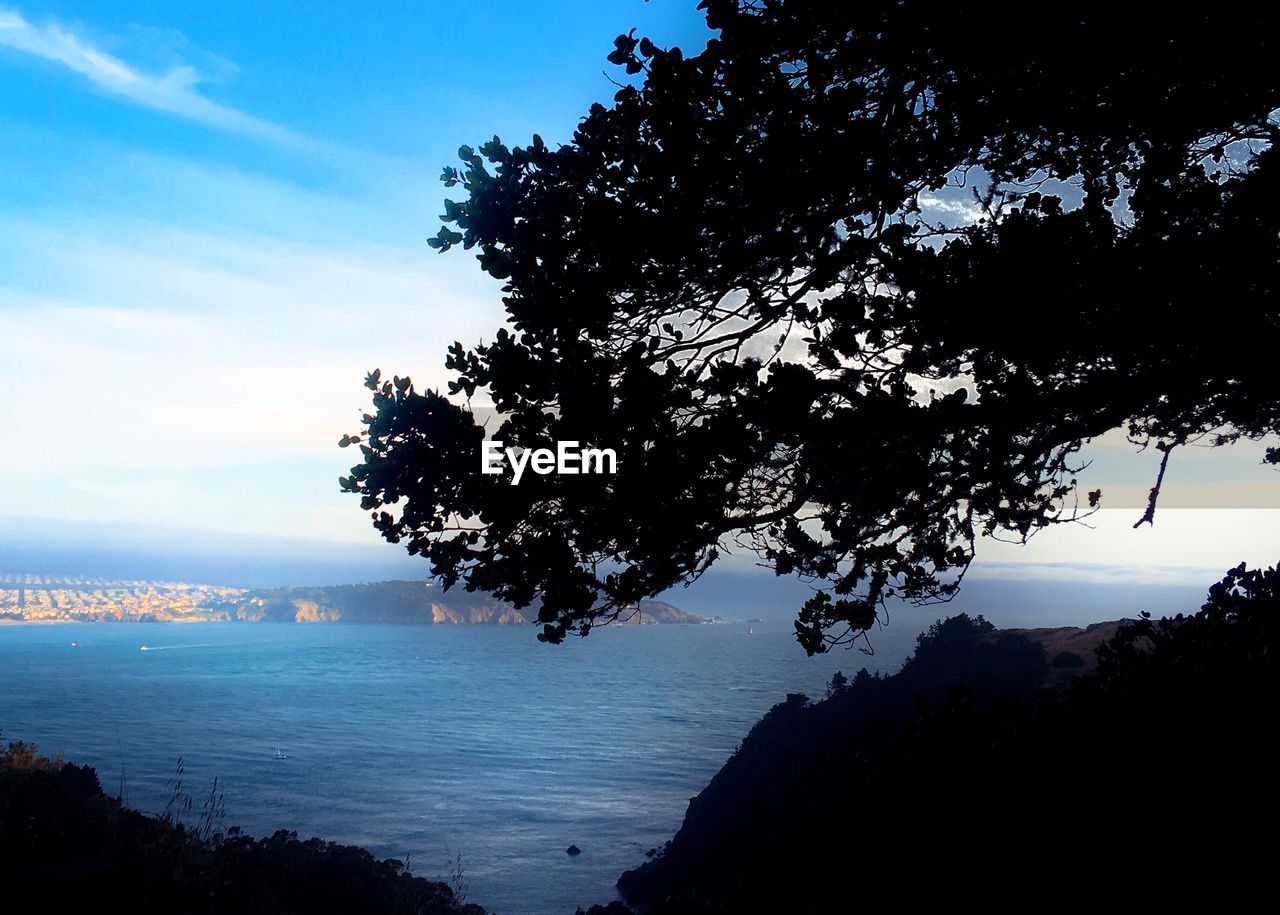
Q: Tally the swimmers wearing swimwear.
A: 0